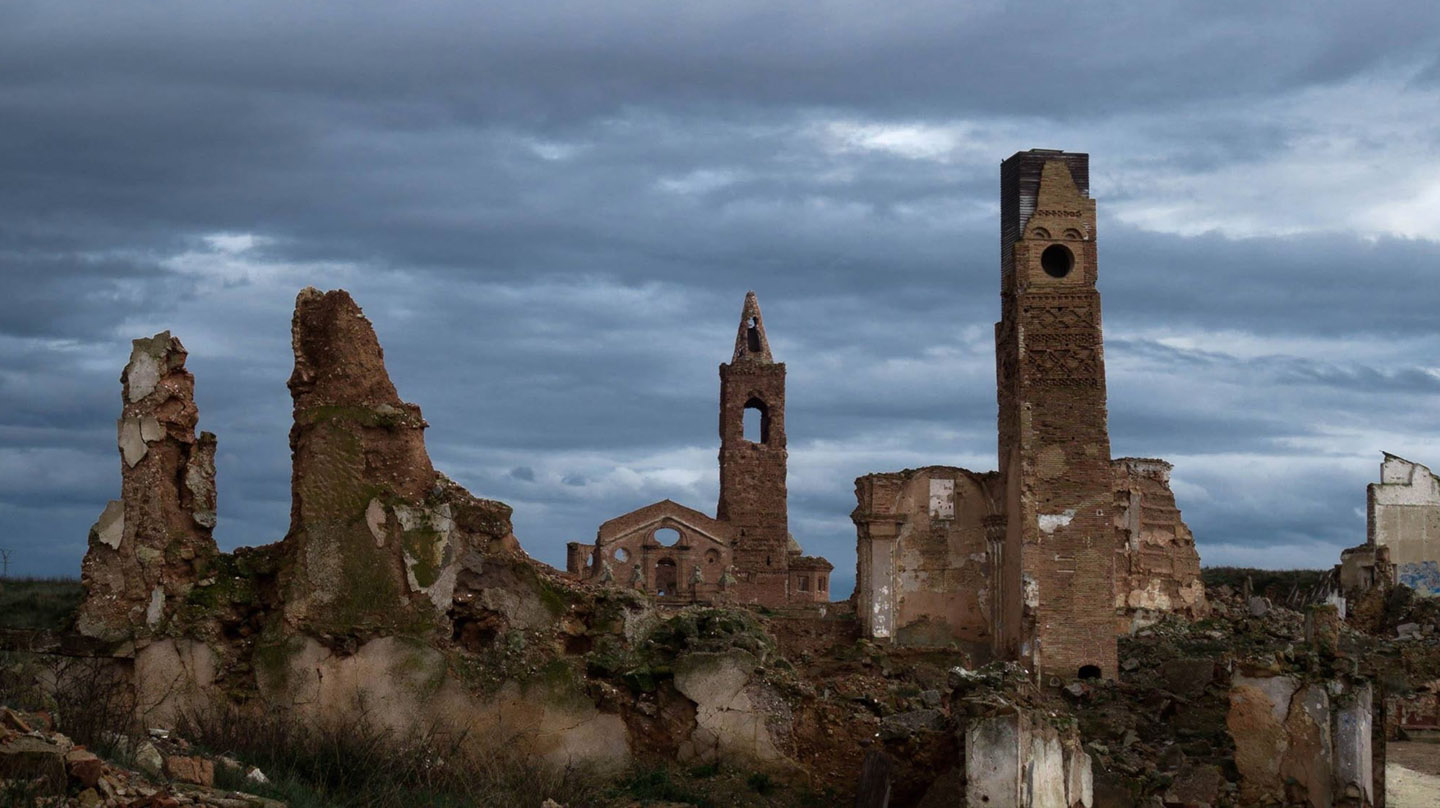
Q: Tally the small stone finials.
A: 4